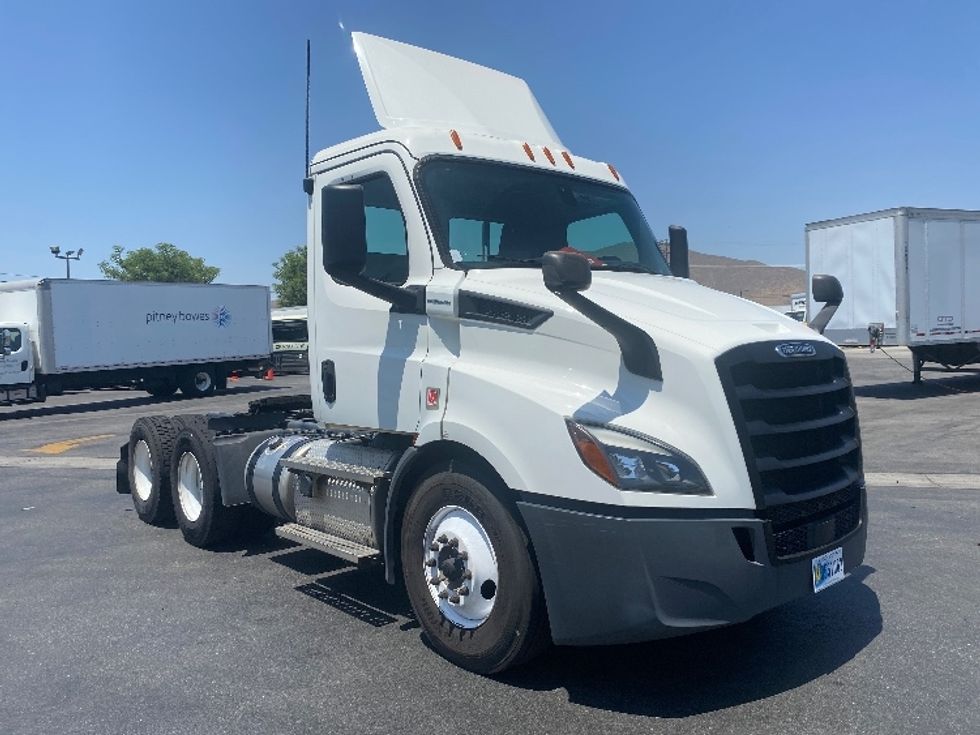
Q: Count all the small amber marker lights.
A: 5